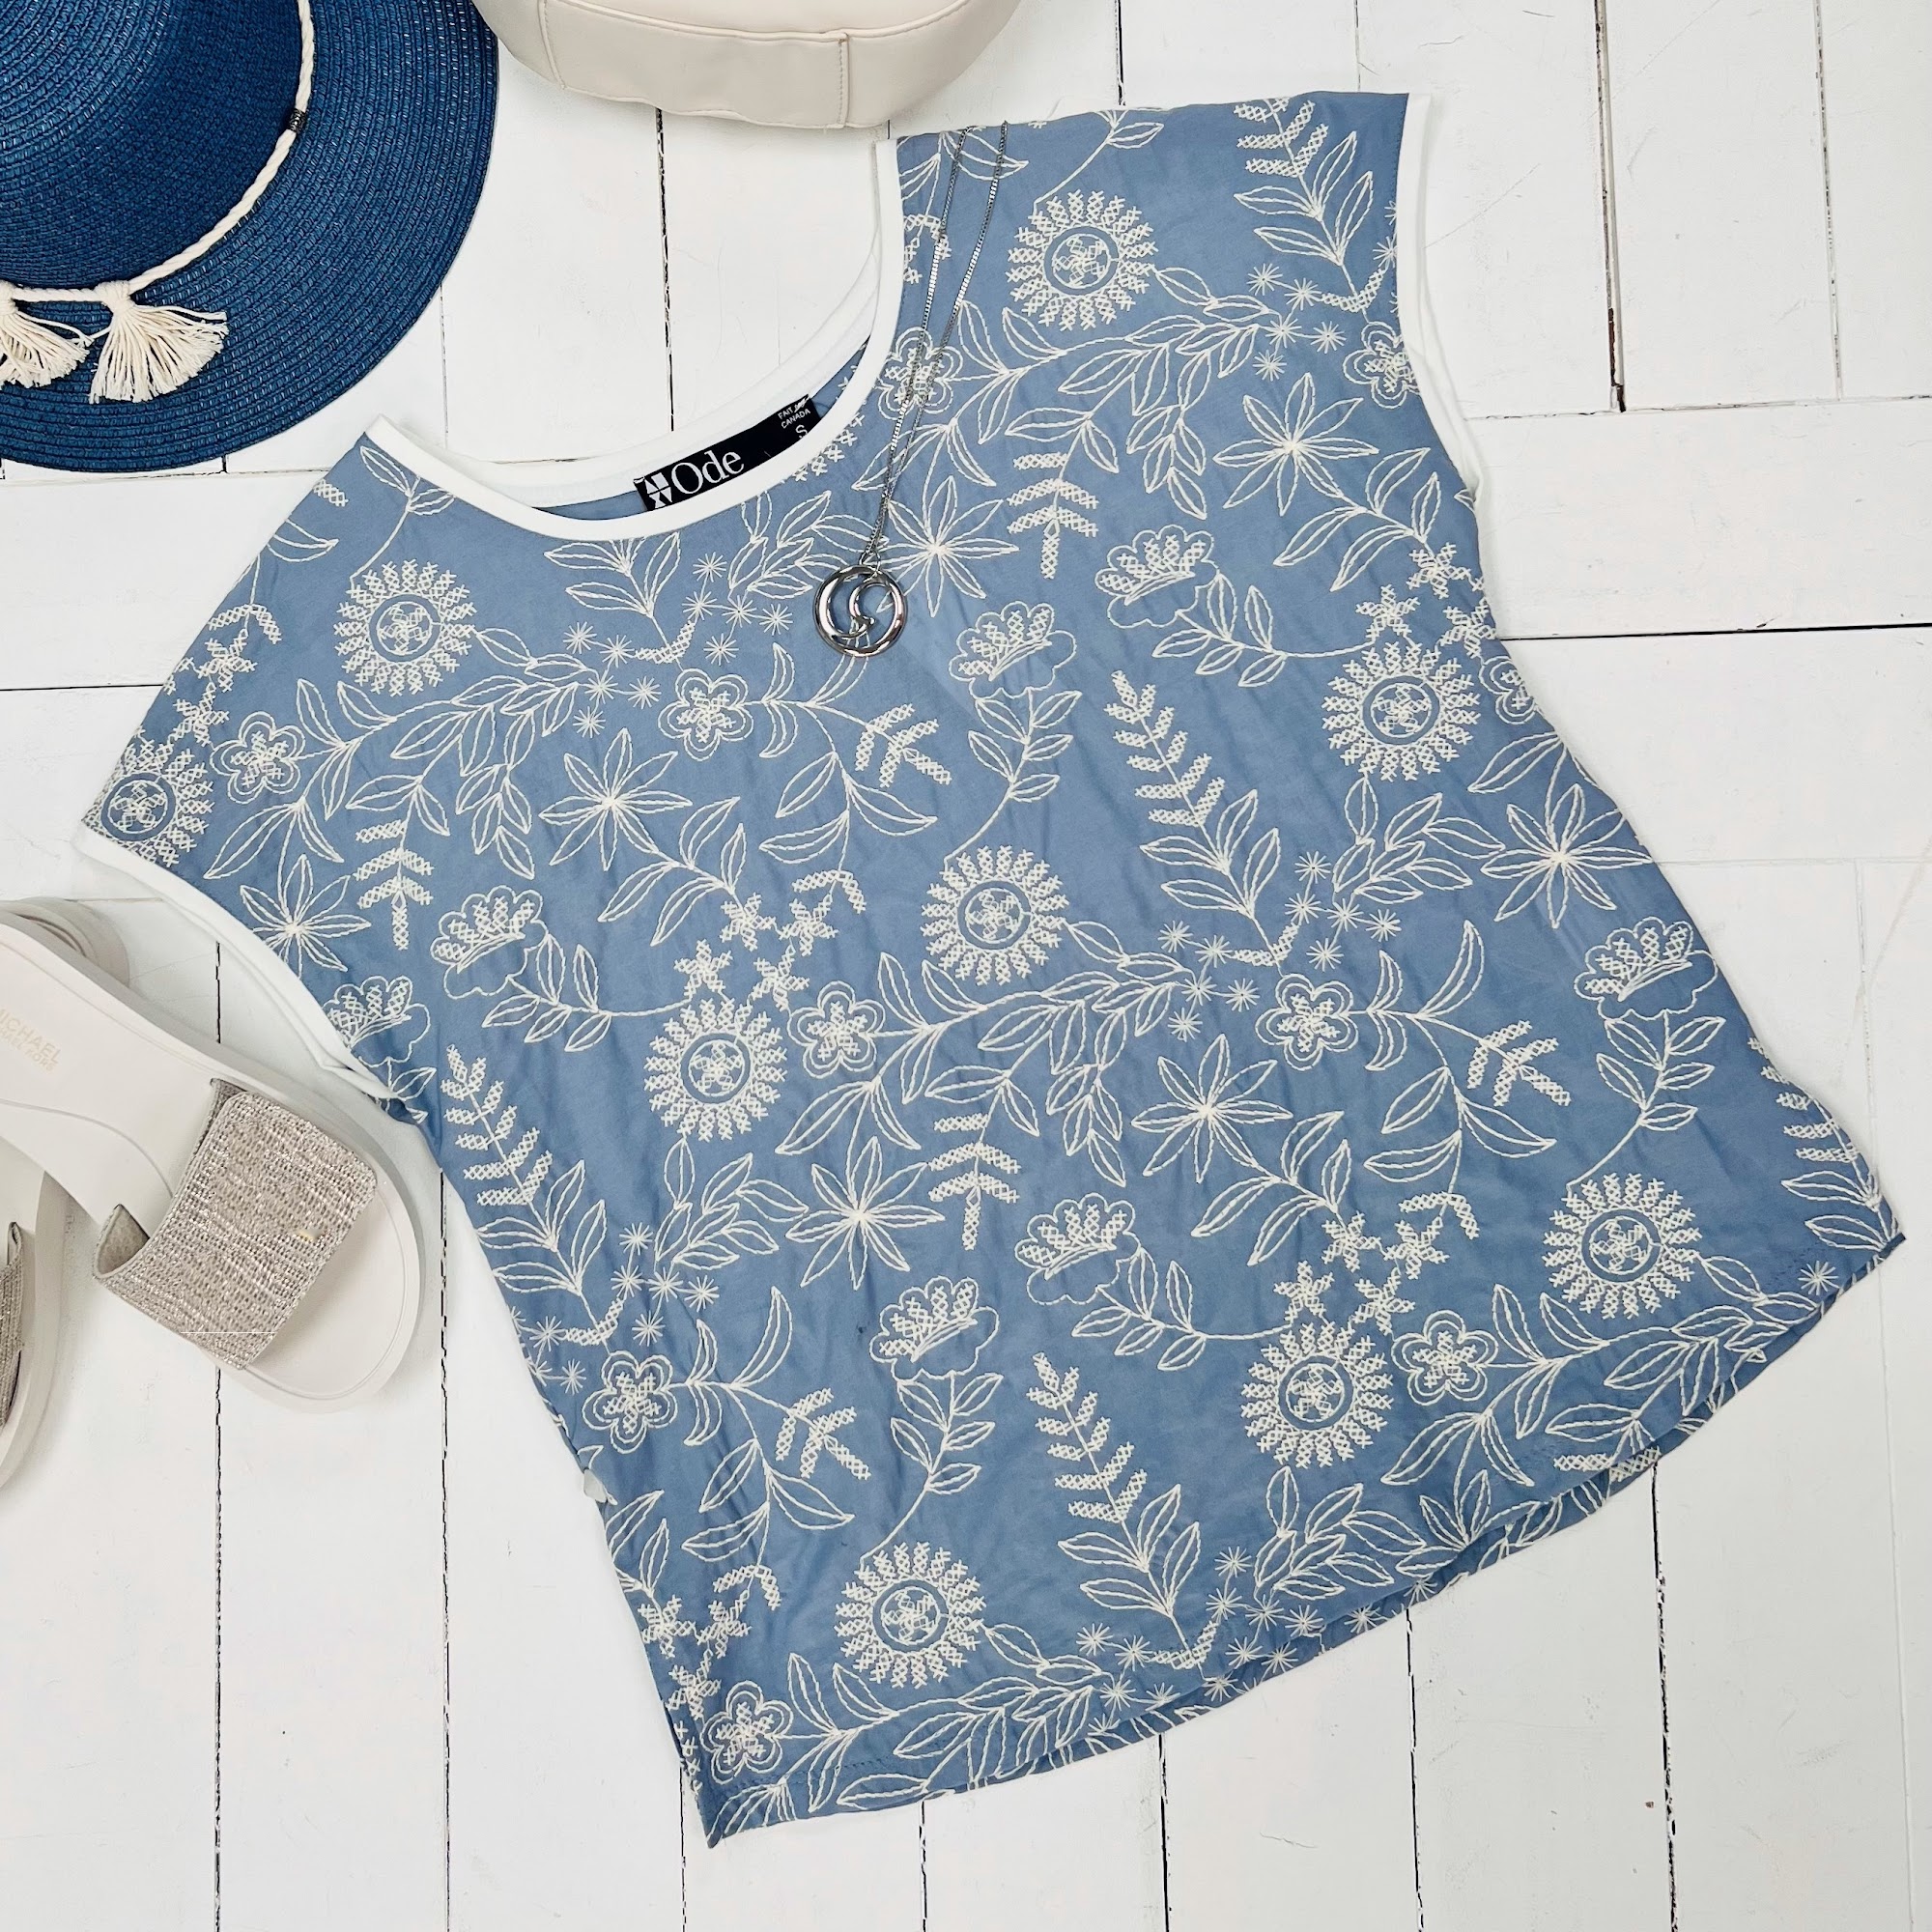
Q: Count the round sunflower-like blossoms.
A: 9